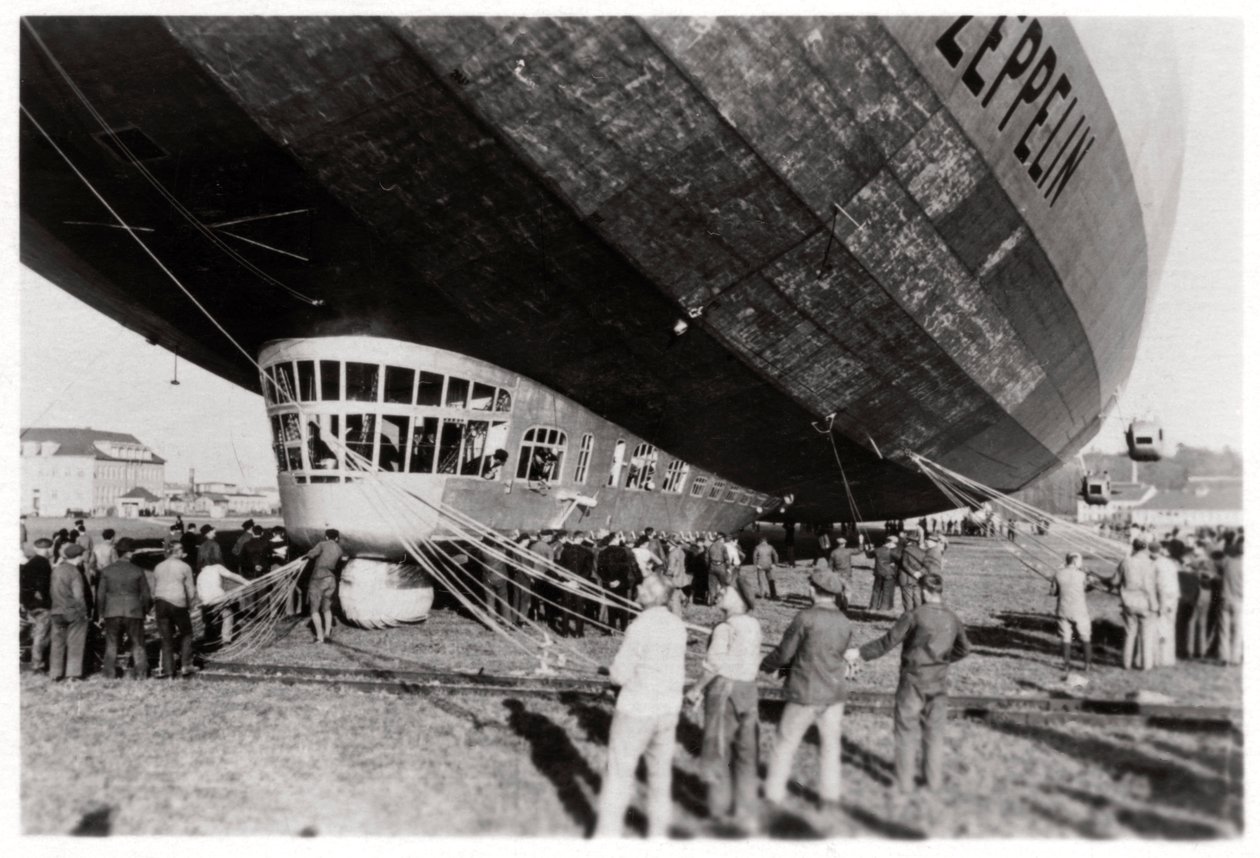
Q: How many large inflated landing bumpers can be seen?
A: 1